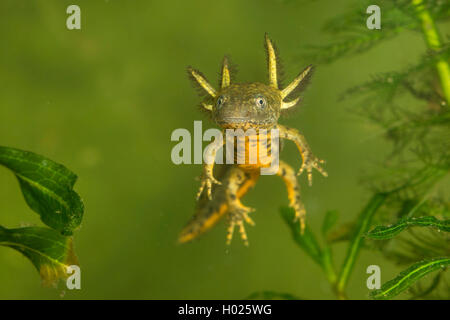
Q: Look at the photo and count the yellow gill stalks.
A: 6